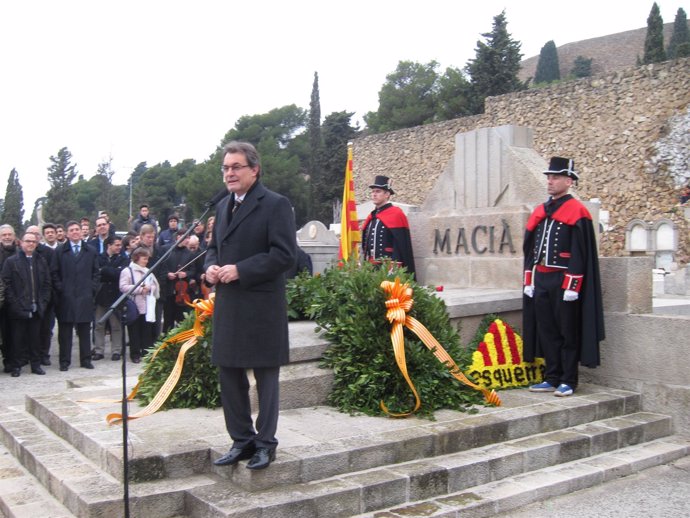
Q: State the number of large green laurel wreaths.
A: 2